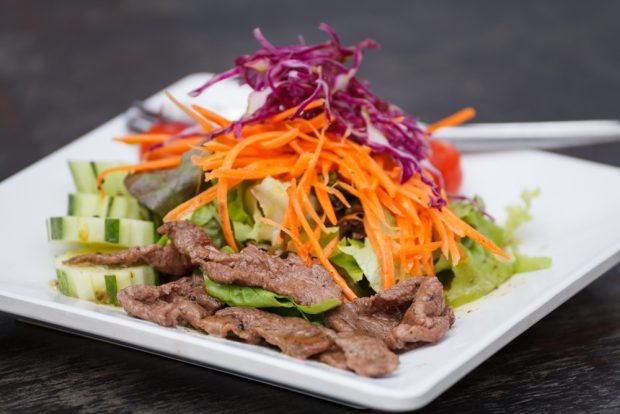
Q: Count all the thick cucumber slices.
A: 4